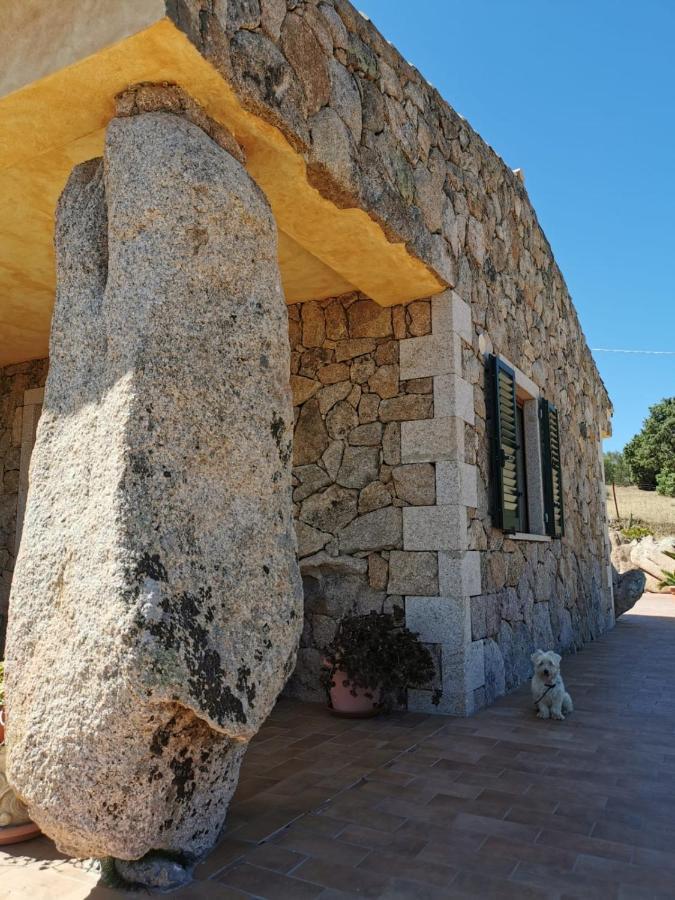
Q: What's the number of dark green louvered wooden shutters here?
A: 2